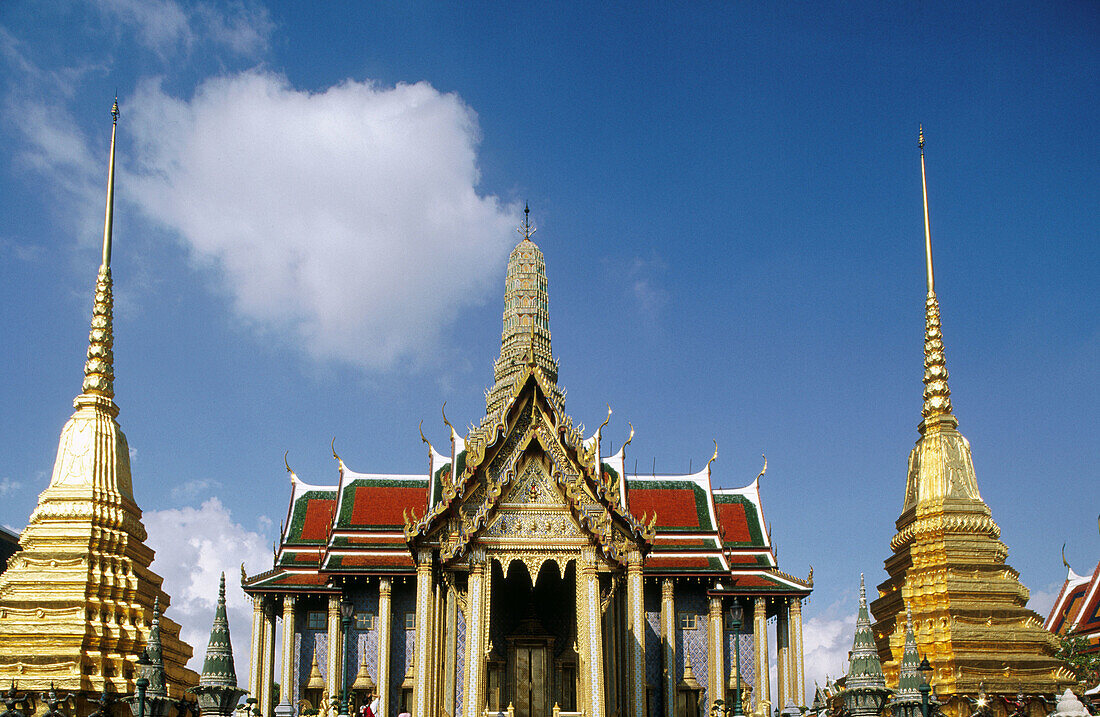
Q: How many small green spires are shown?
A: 4